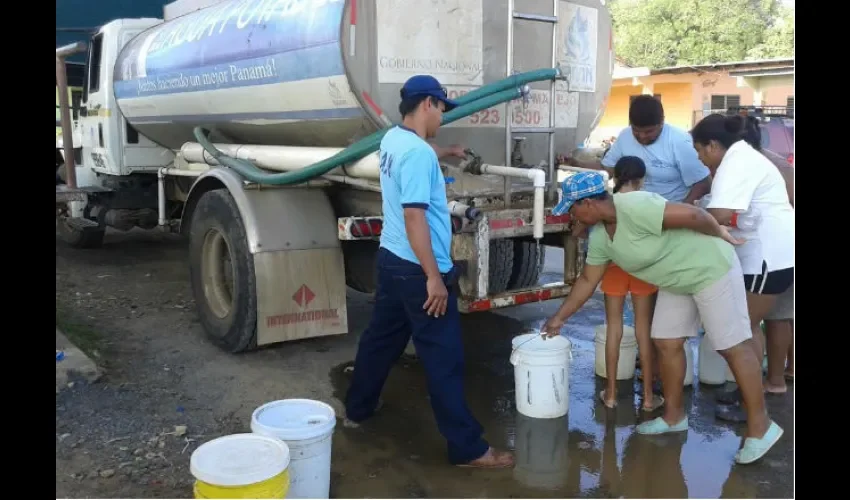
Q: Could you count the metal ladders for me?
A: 1